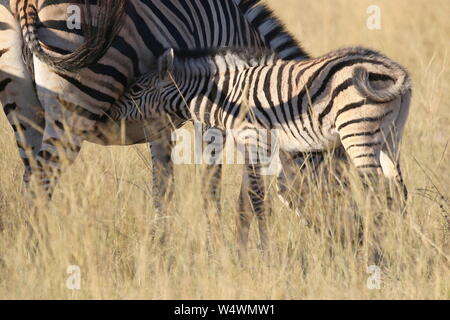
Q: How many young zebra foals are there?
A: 1